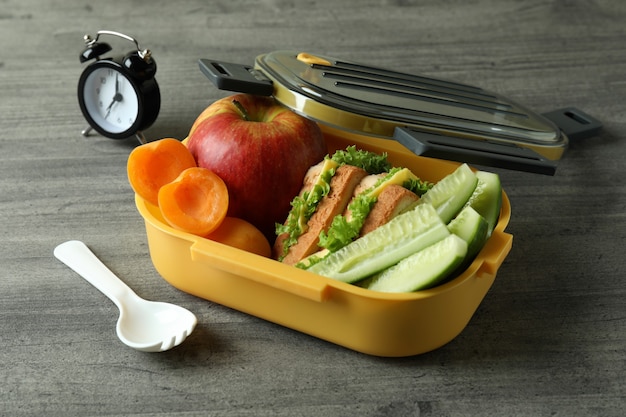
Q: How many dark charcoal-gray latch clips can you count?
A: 3